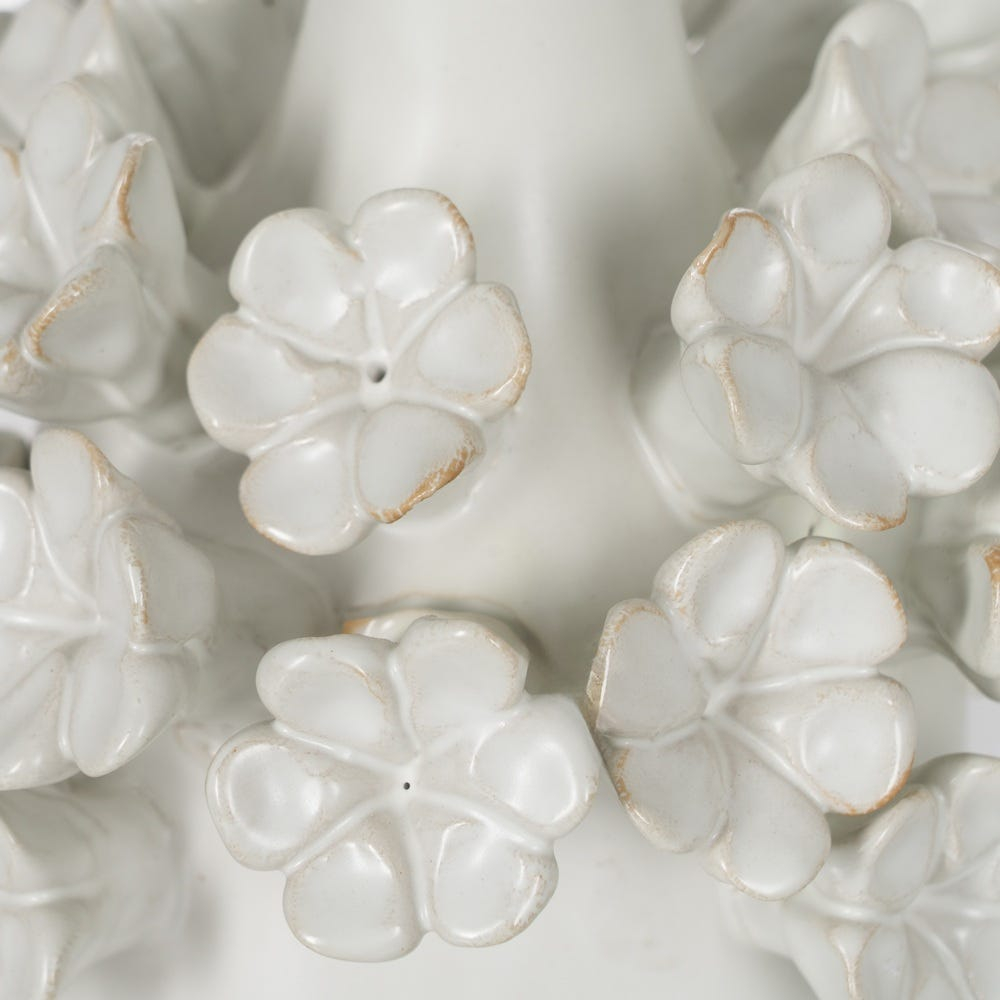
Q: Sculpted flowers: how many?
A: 11